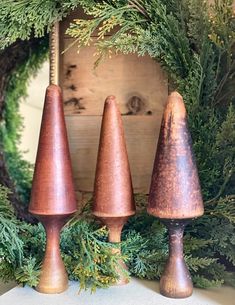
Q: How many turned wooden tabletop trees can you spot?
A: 3